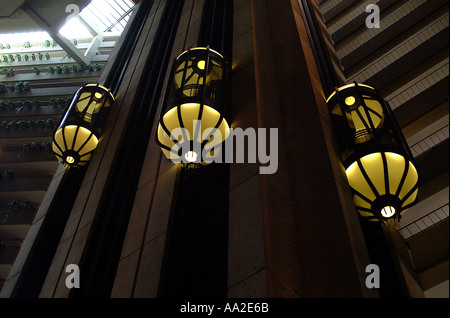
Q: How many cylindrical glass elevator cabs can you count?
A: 3